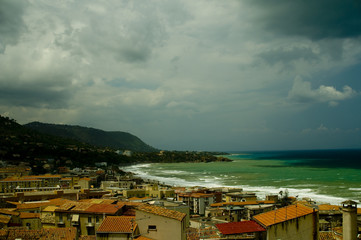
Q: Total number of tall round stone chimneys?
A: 1